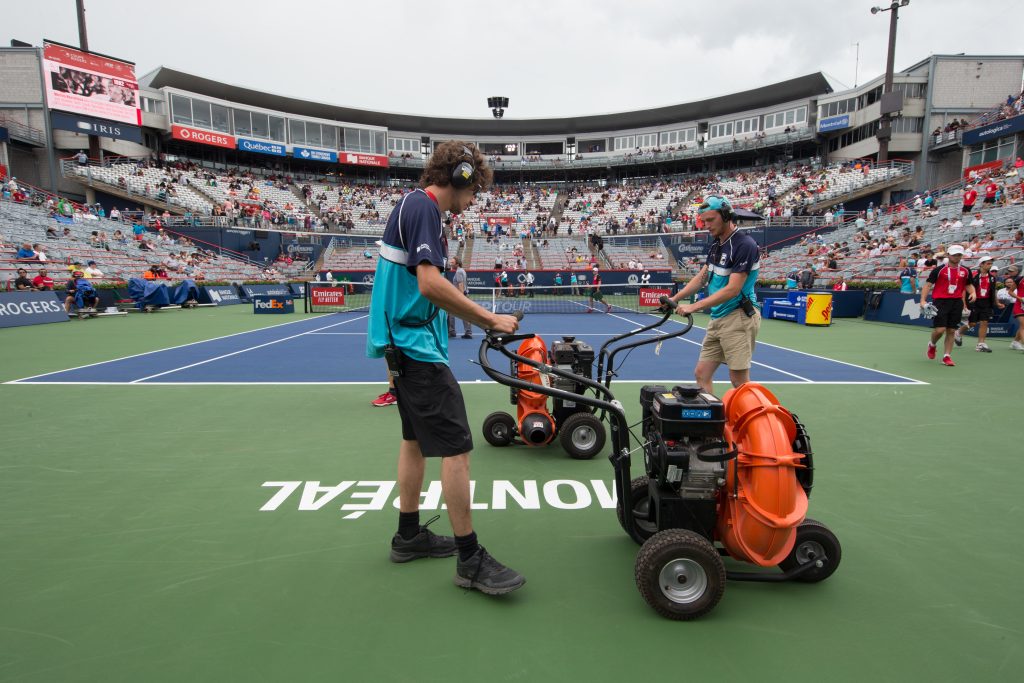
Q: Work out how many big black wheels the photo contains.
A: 5